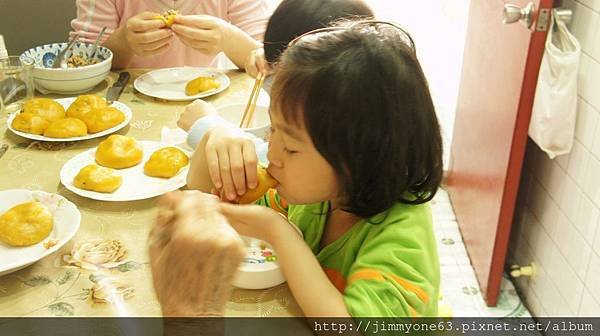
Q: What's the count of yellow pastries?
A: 12